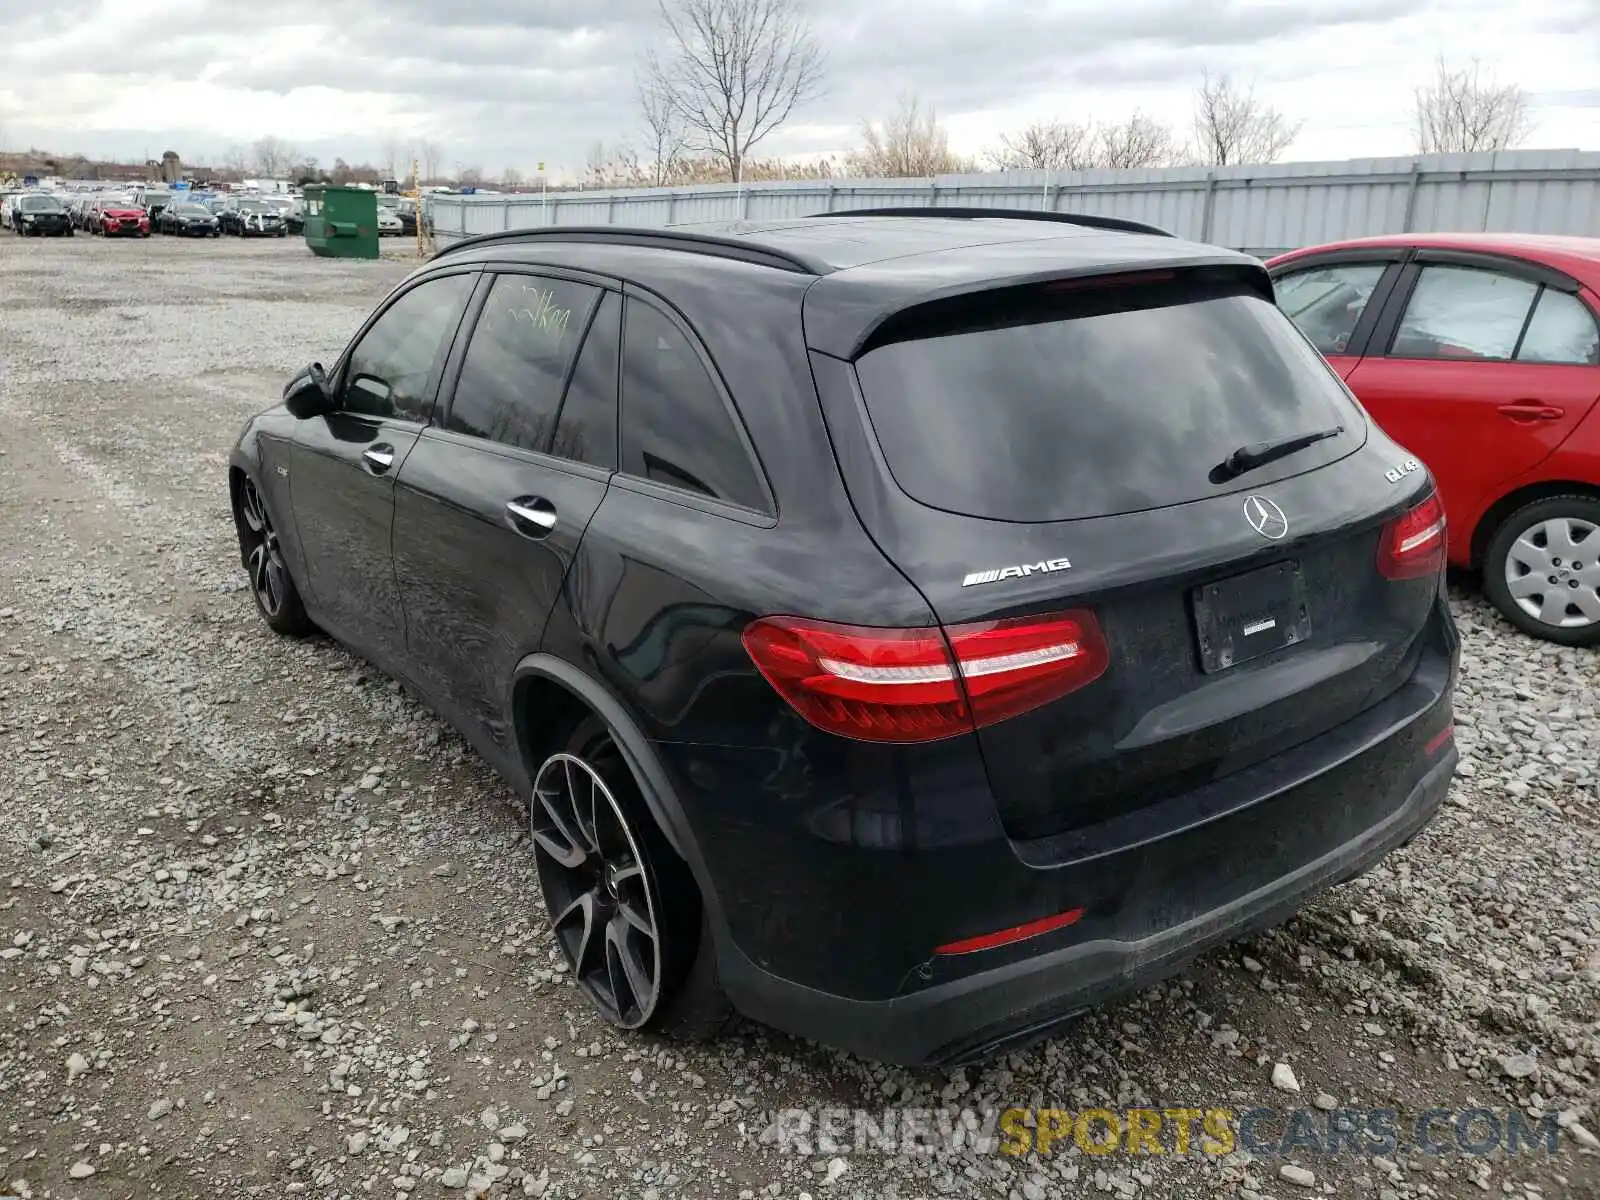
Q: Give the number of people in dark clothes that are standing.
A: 0